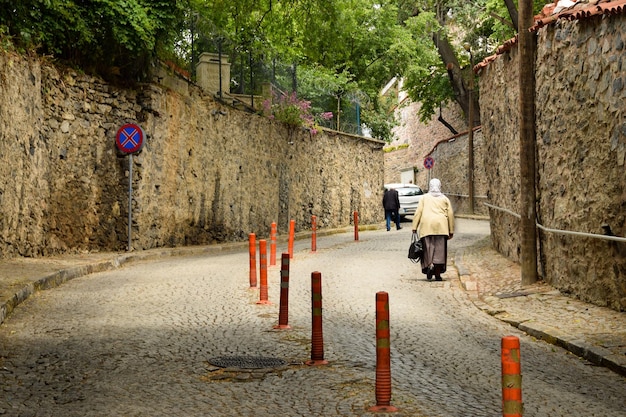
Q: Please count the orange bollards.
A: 10